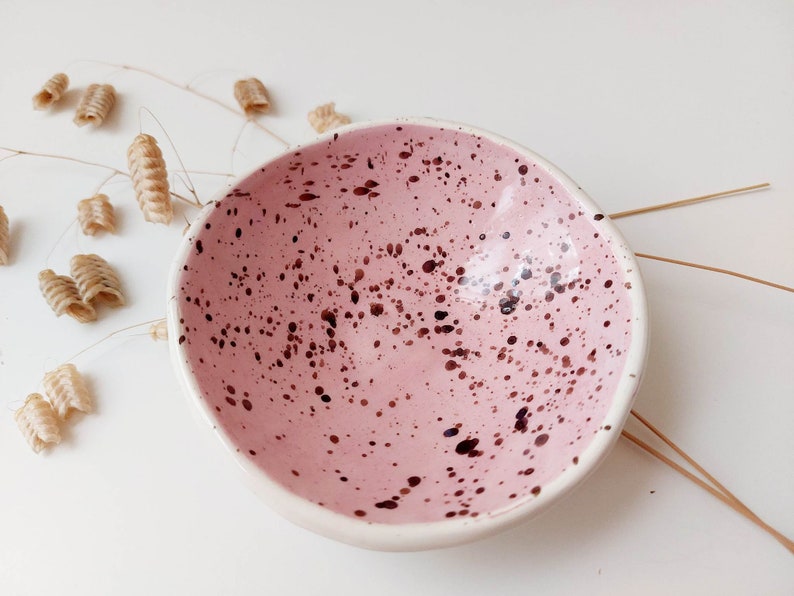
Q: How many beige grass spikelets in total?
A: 12